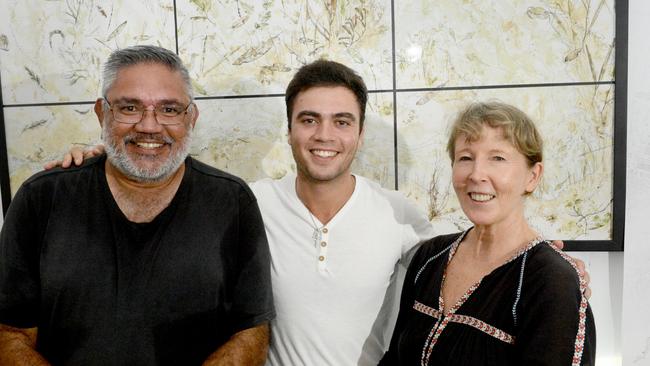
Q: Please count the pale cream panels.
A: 6